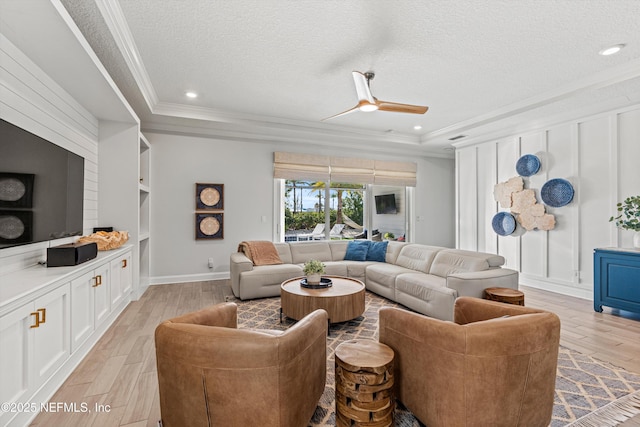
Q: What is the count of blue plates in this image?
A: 3